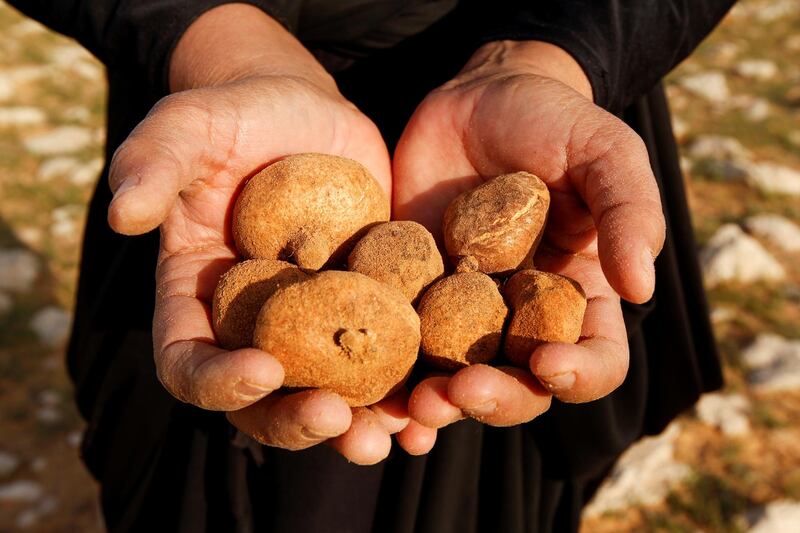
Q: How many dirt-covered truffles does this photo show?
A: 7